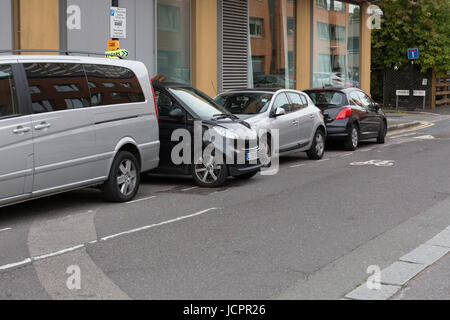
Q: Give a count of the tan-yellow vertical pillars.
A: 4